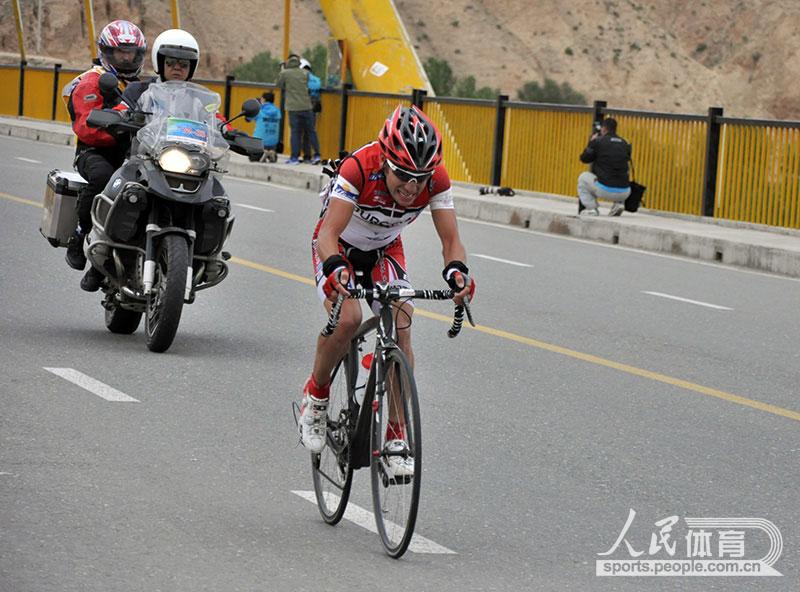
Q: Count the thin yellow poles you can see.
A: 4